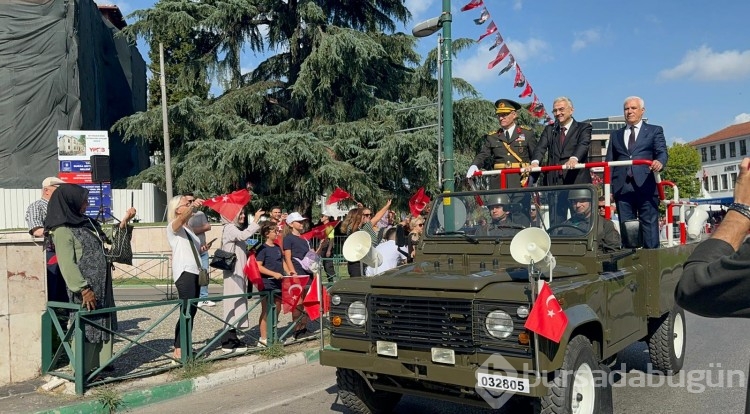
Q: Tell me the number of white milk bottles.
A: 0